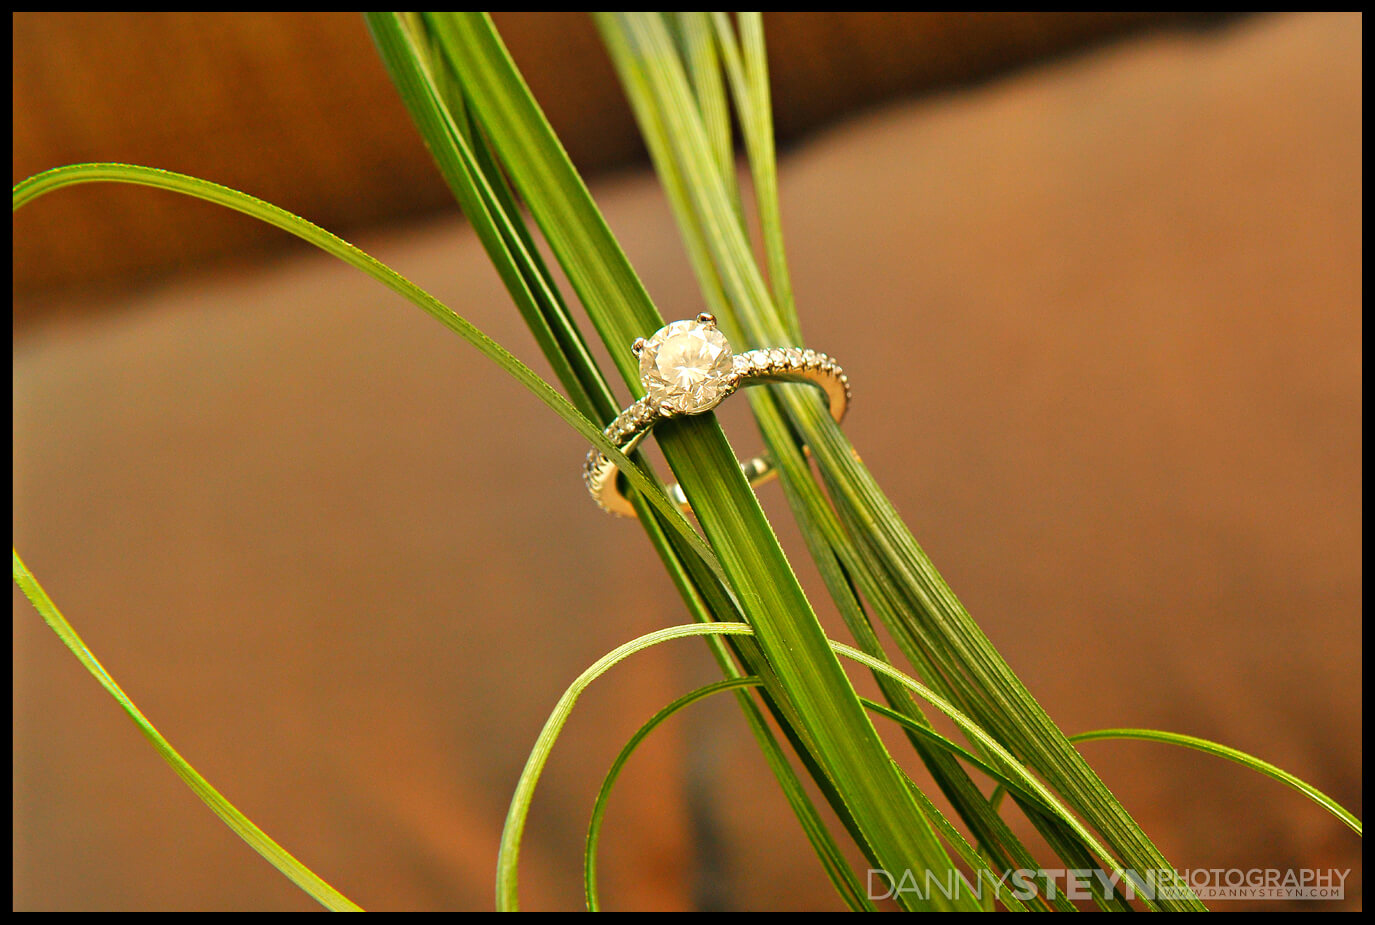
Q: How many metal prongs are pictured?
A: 4